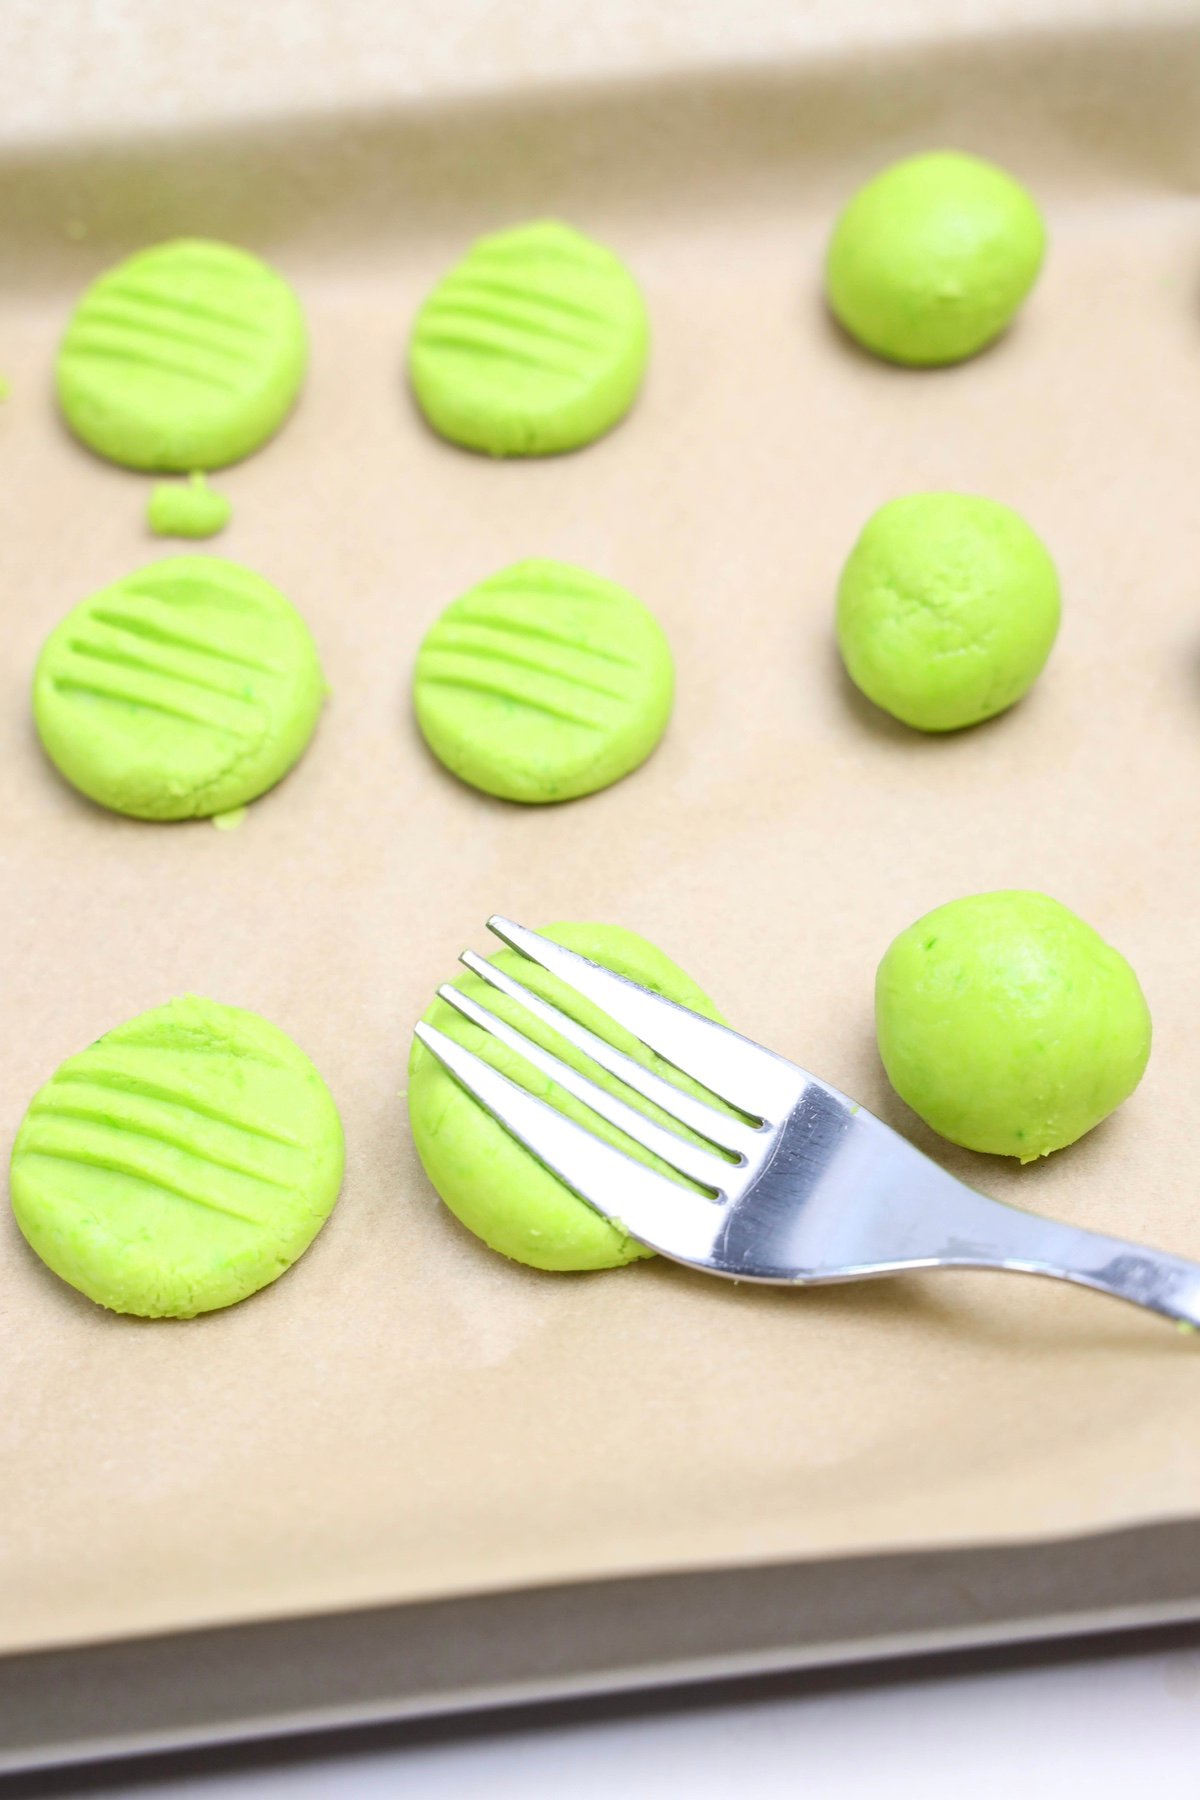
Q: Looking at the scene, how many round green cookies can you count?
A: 9